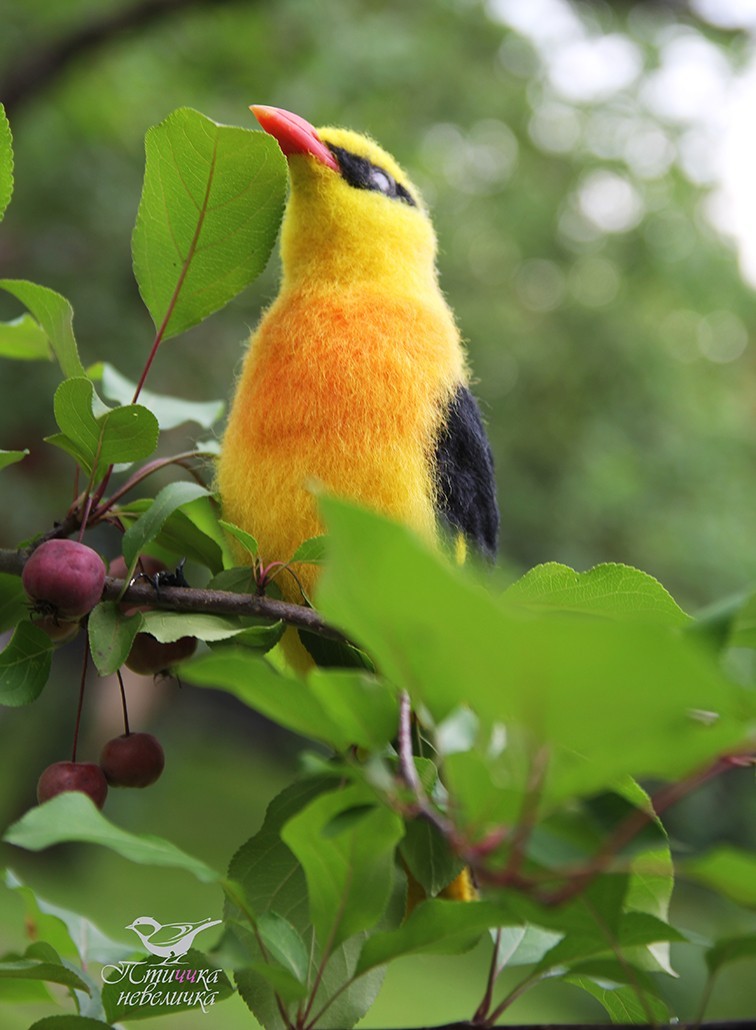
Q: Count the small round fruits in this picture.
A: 6